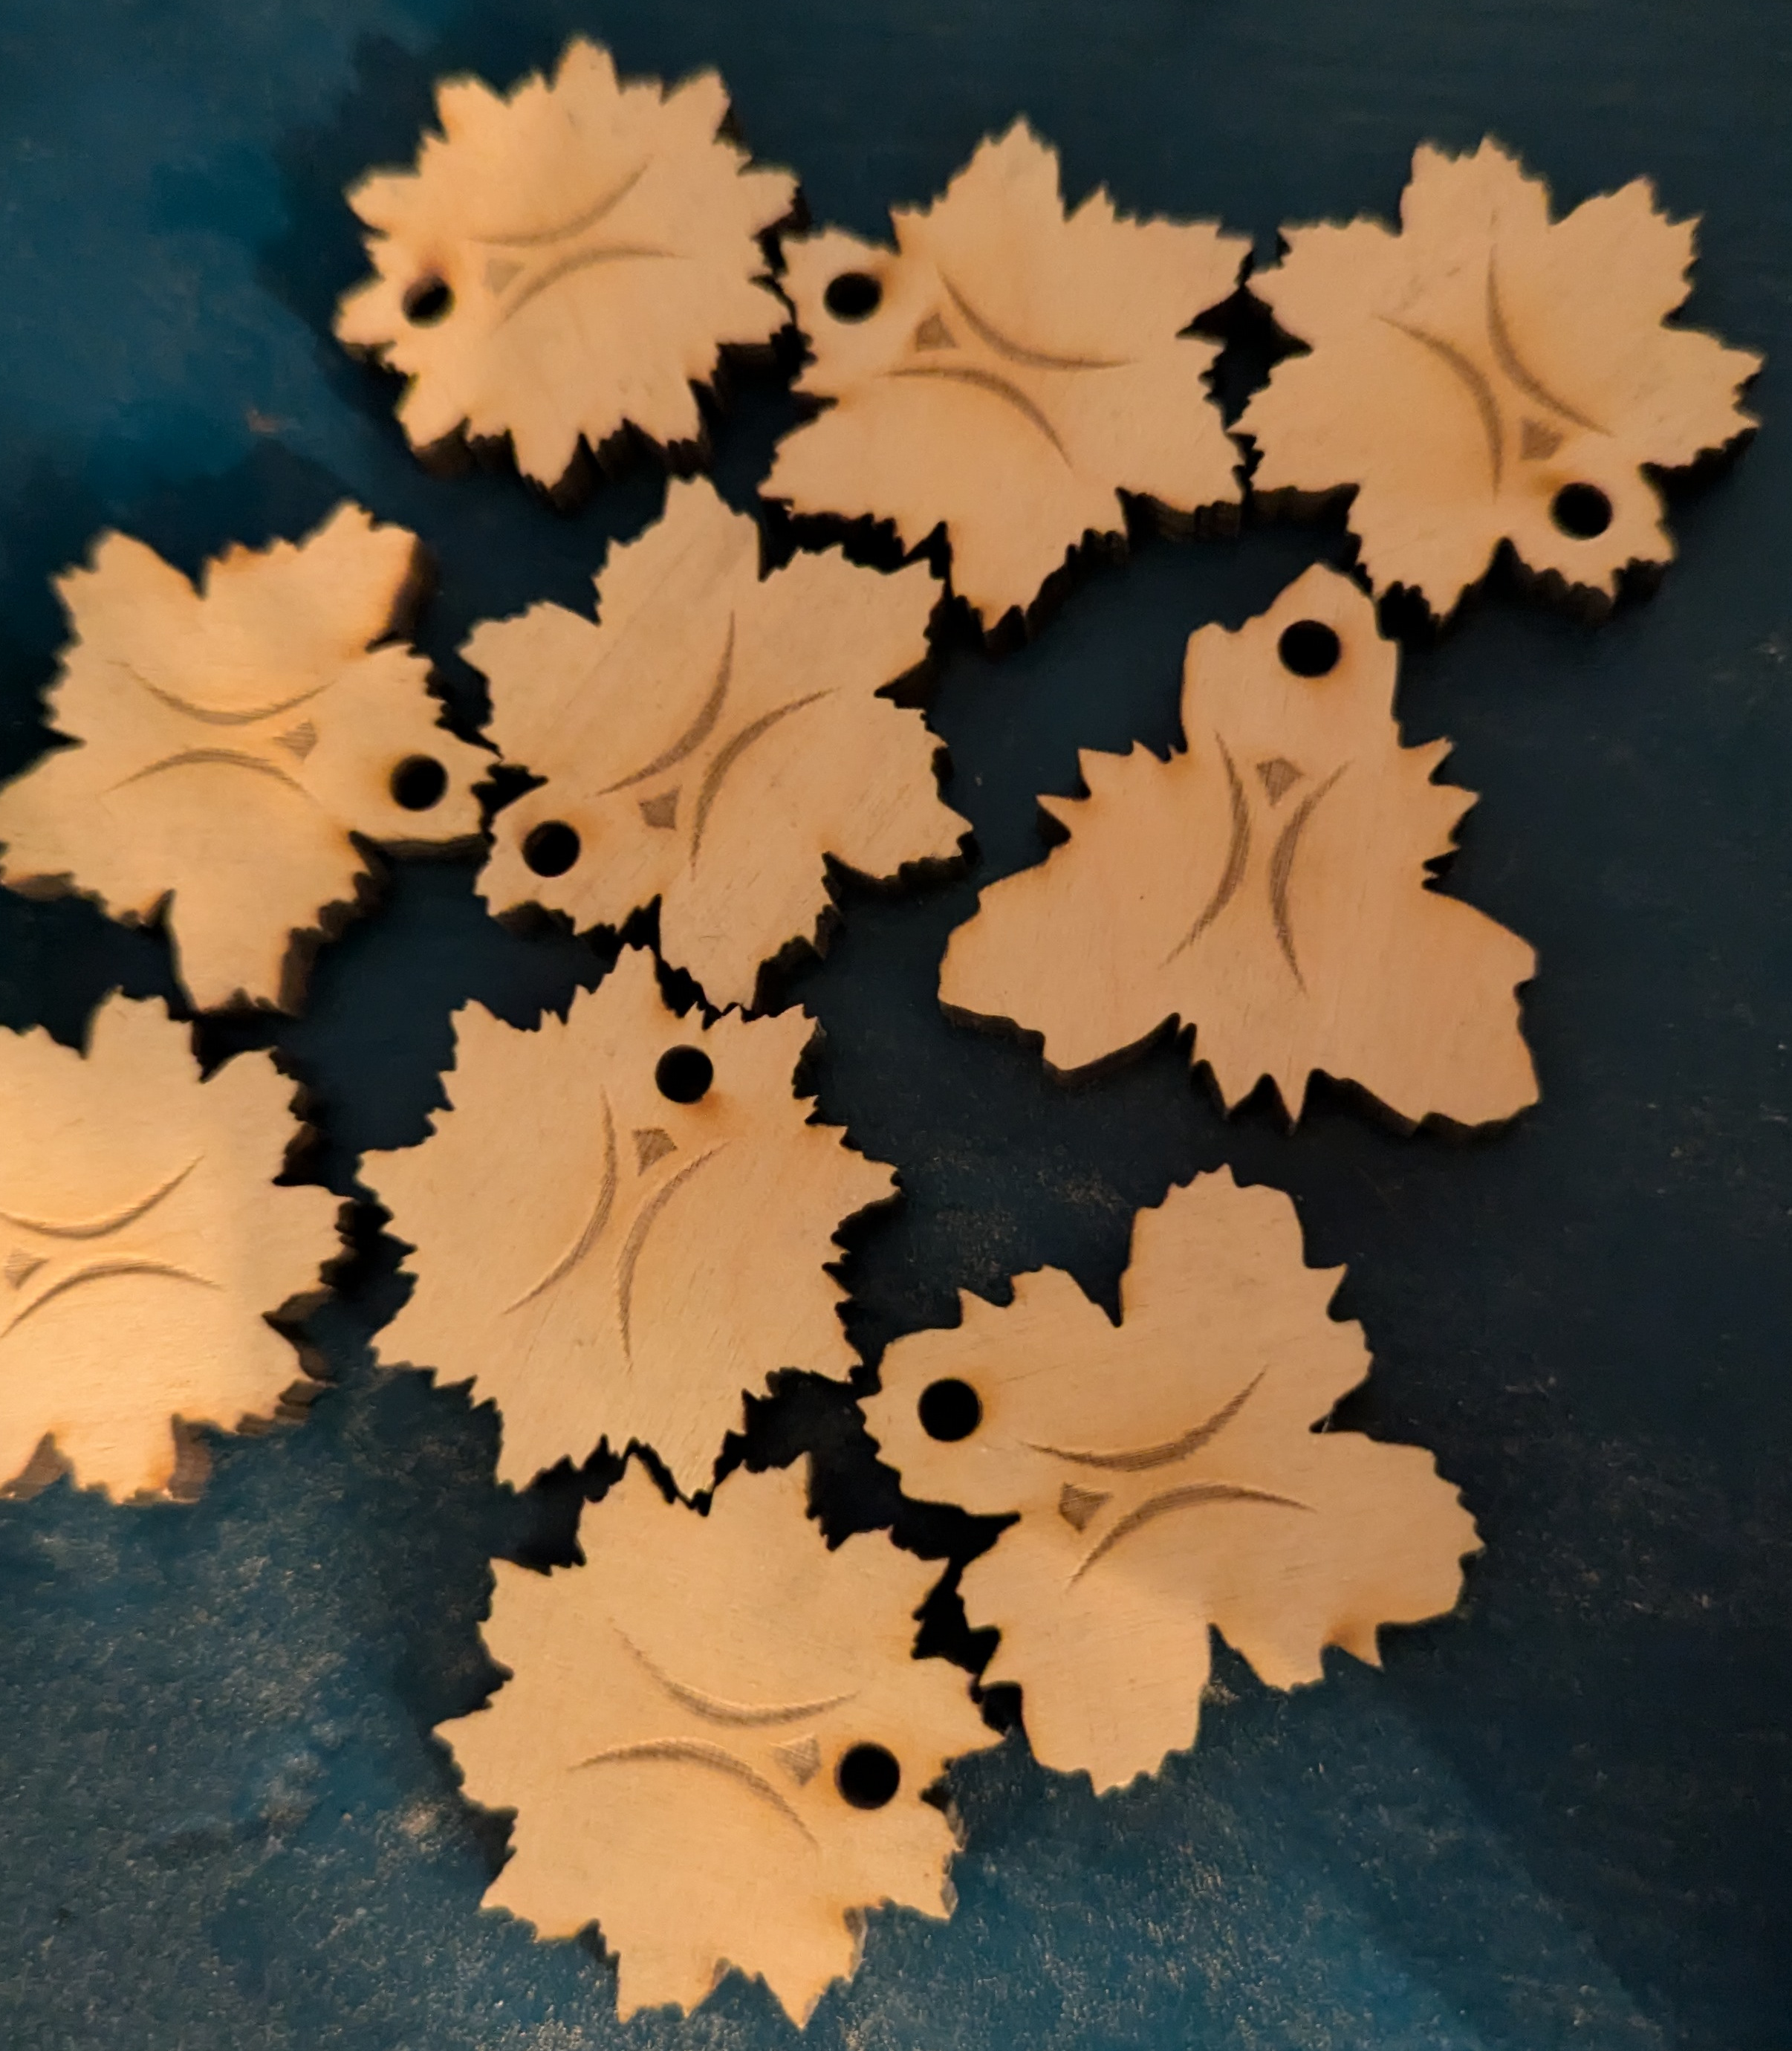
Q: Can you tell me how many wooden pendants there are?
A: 10